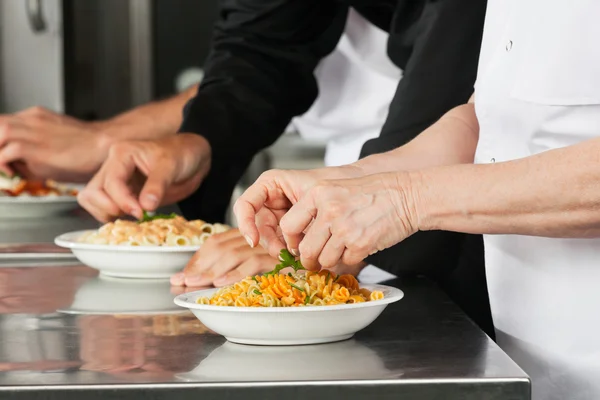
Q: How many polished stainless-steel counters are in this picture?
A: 1